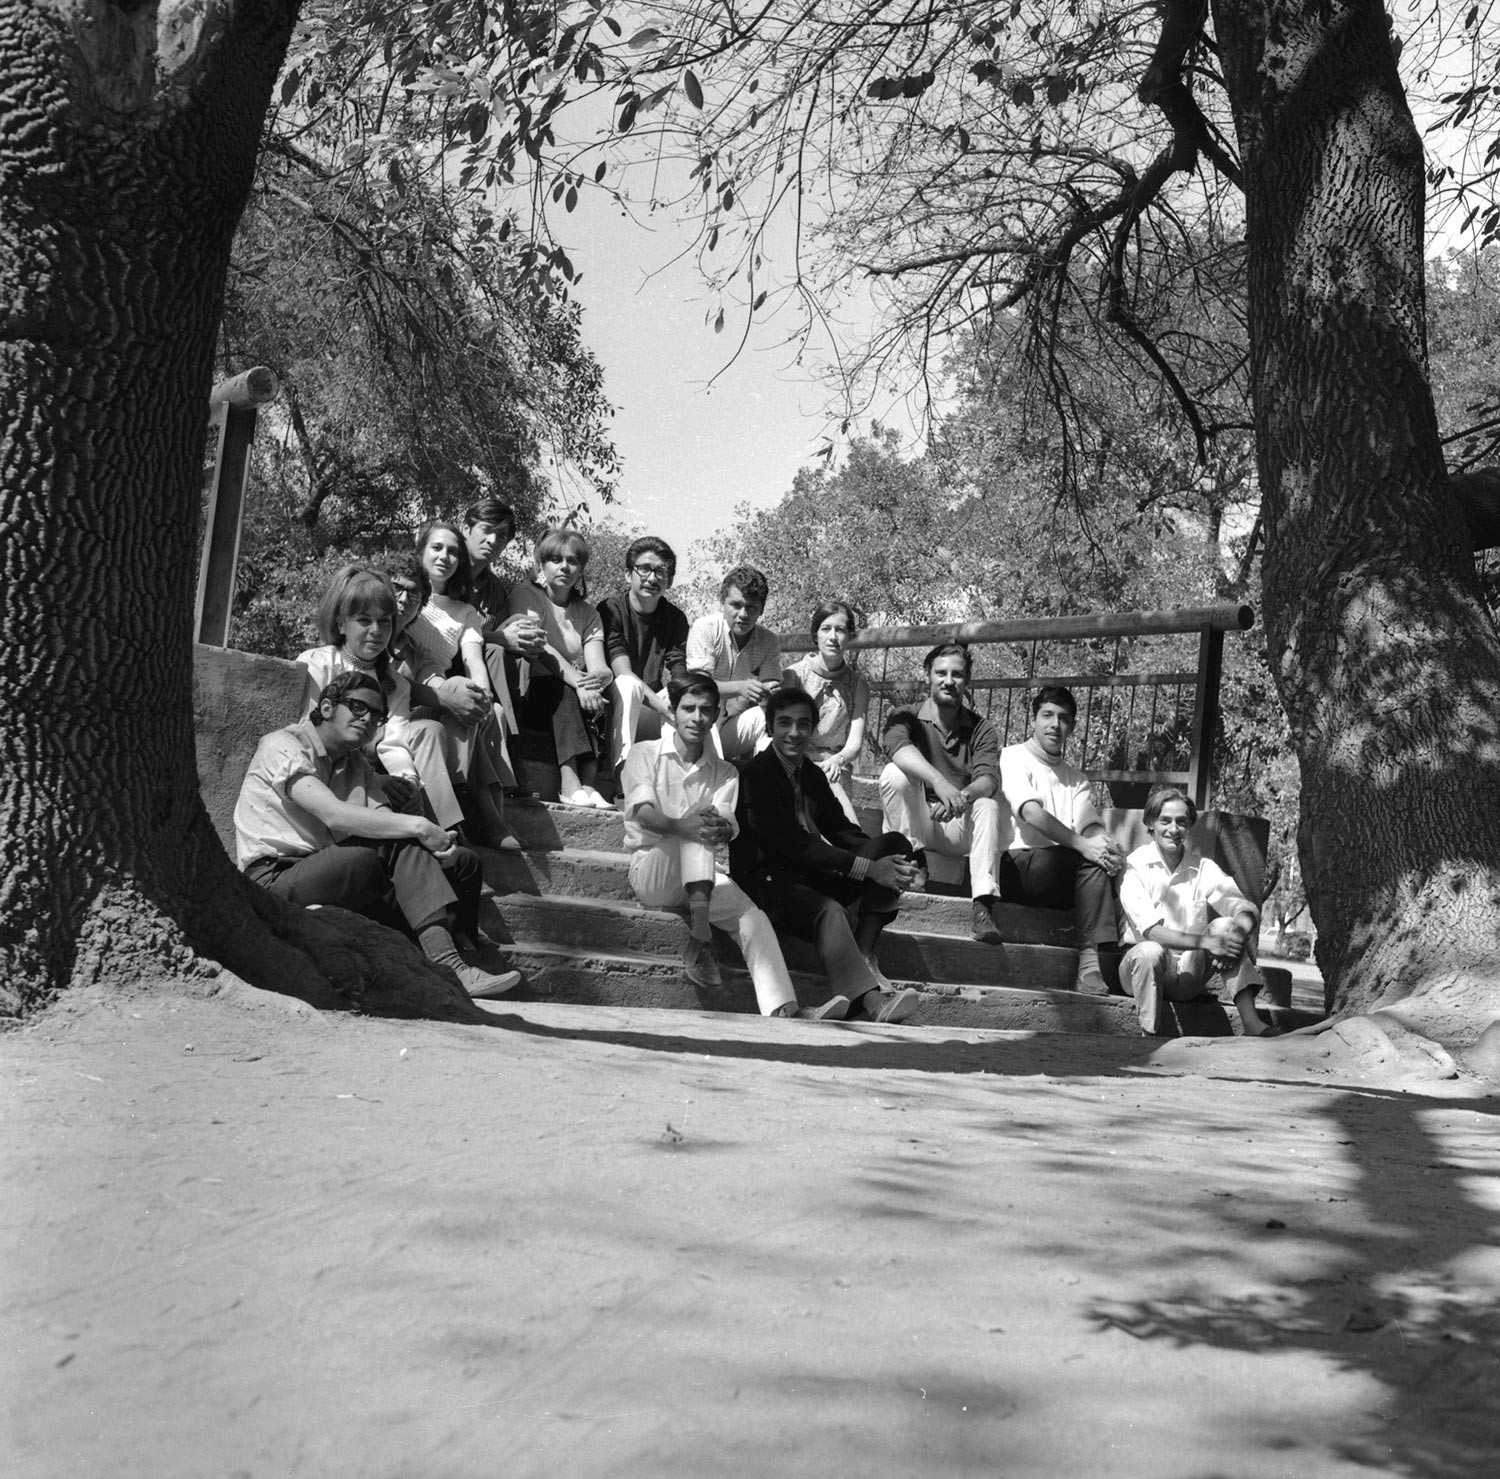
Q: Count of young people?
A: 14